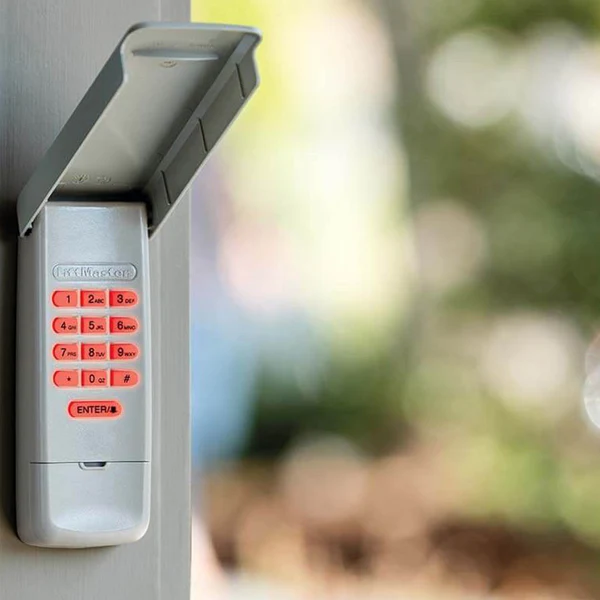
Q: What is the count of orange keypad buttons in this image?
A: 13